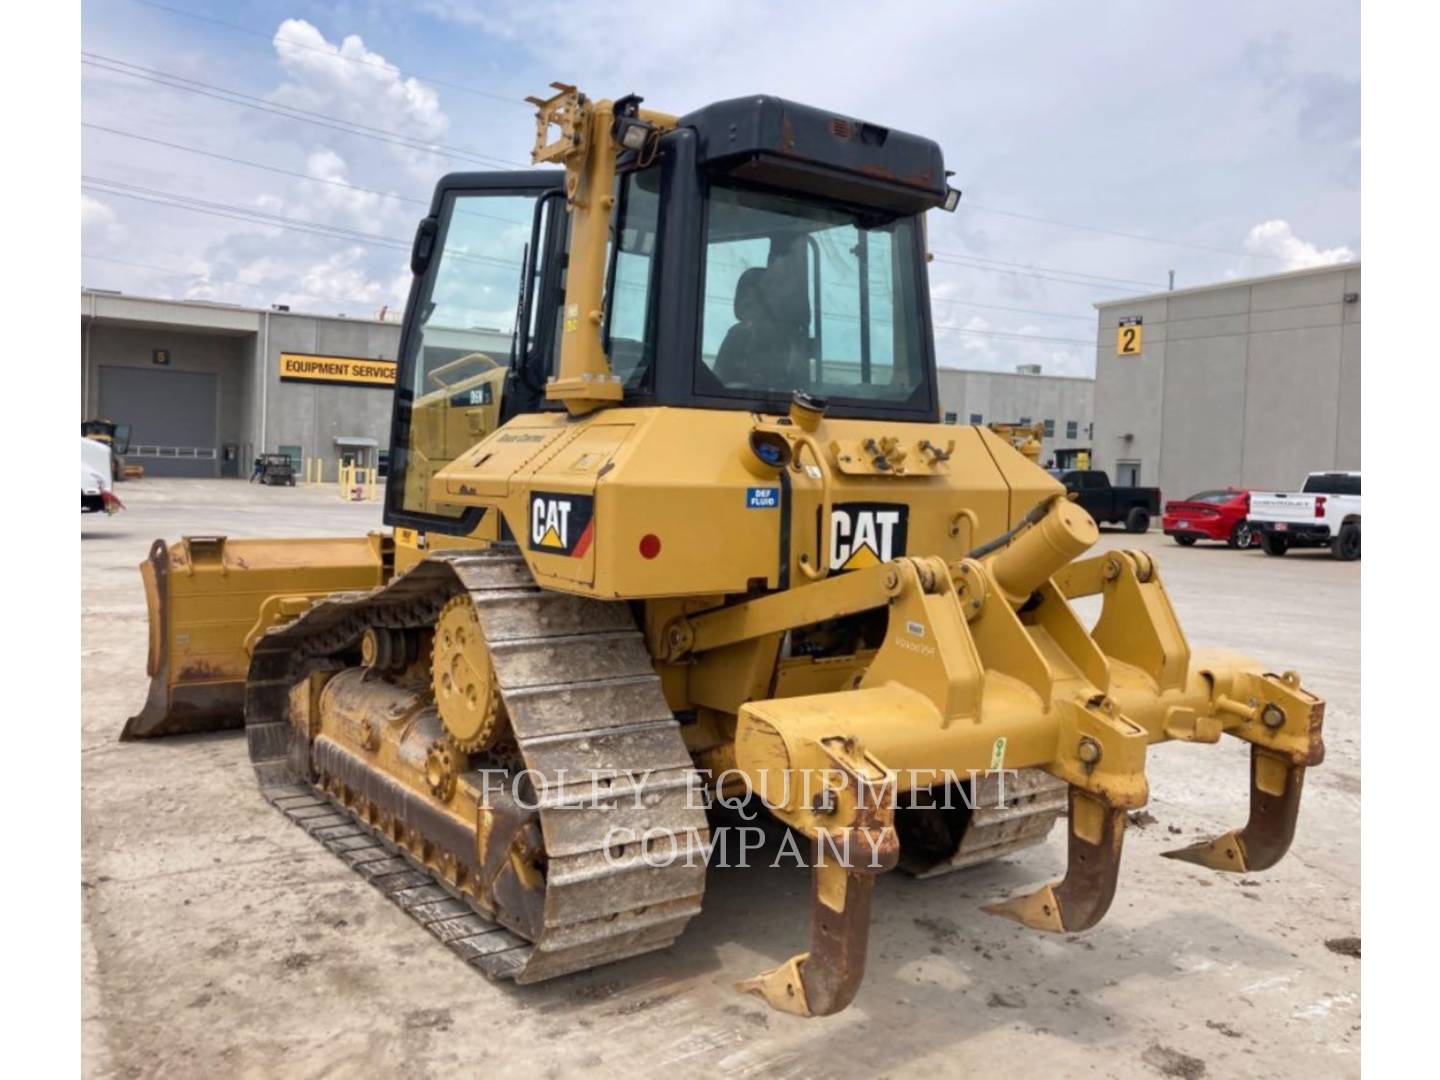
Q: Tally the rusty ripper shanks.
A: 3